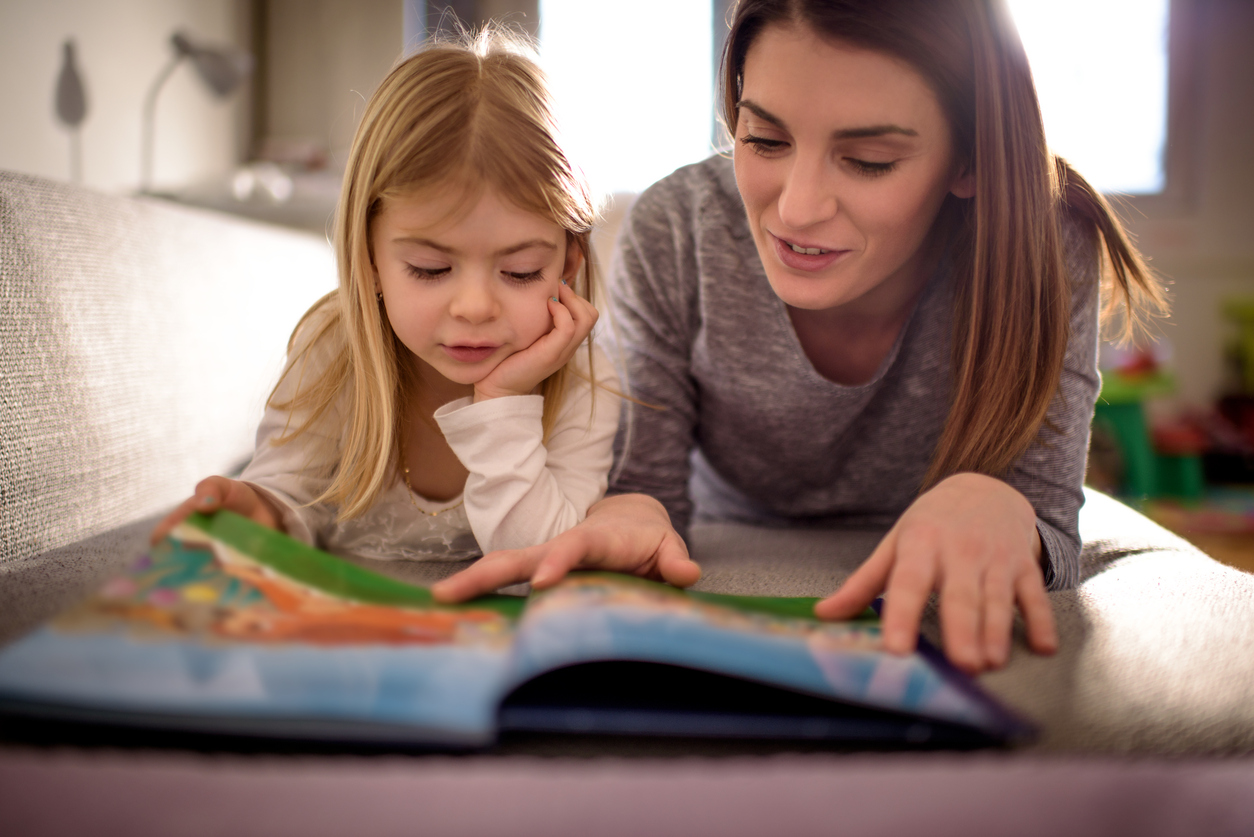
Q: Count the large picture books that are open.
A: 1